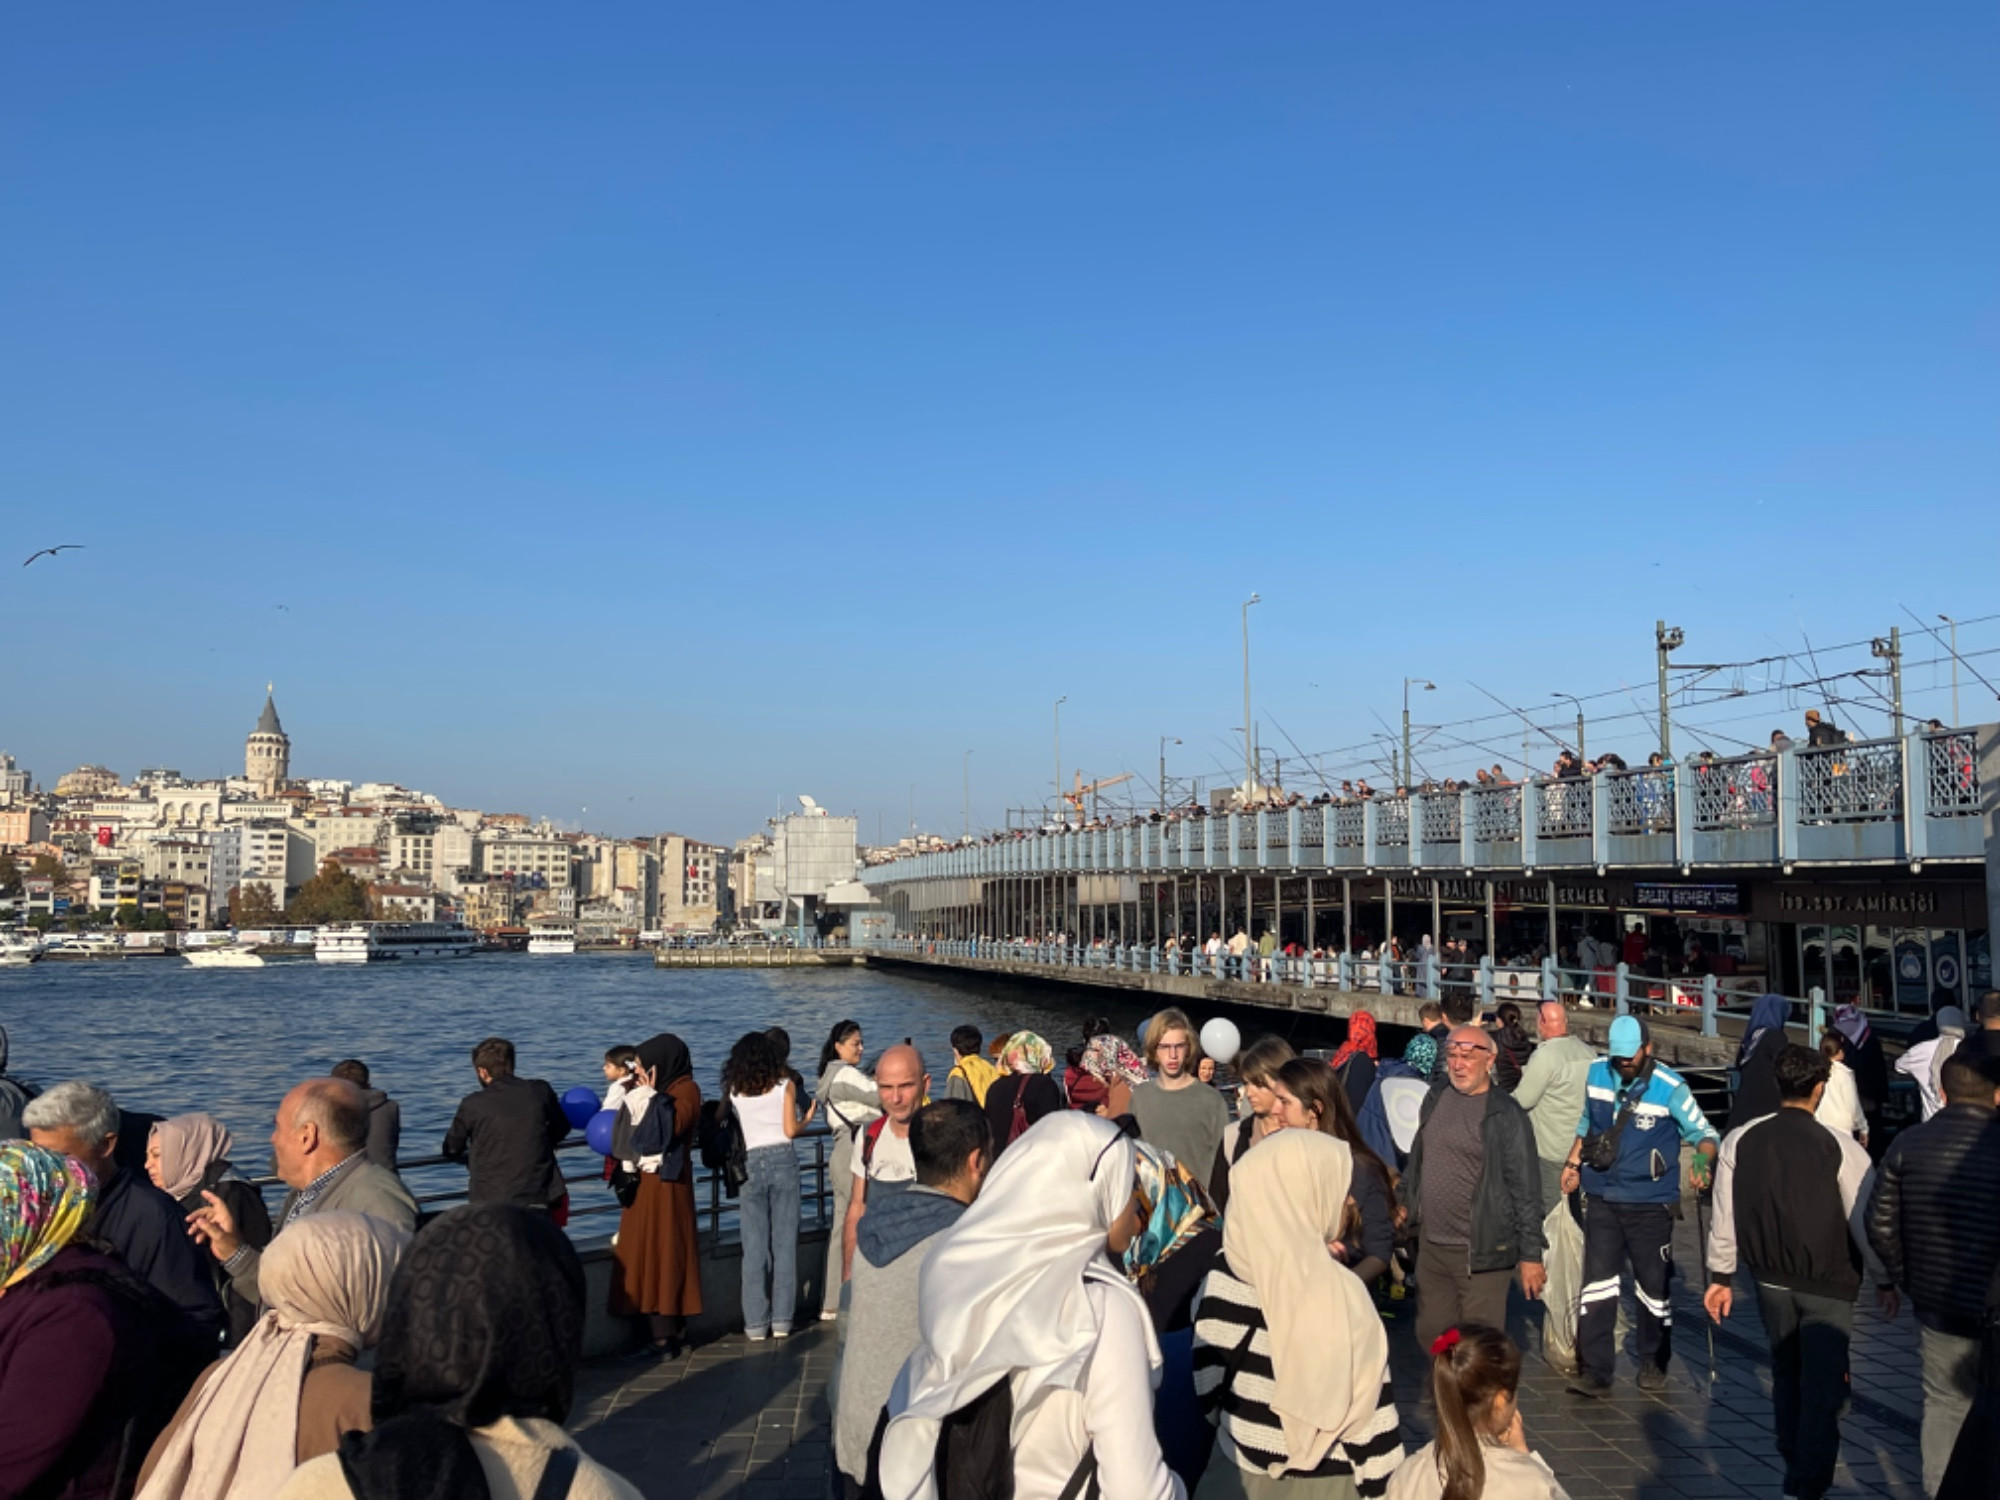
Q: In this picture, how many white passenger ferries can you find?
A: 2